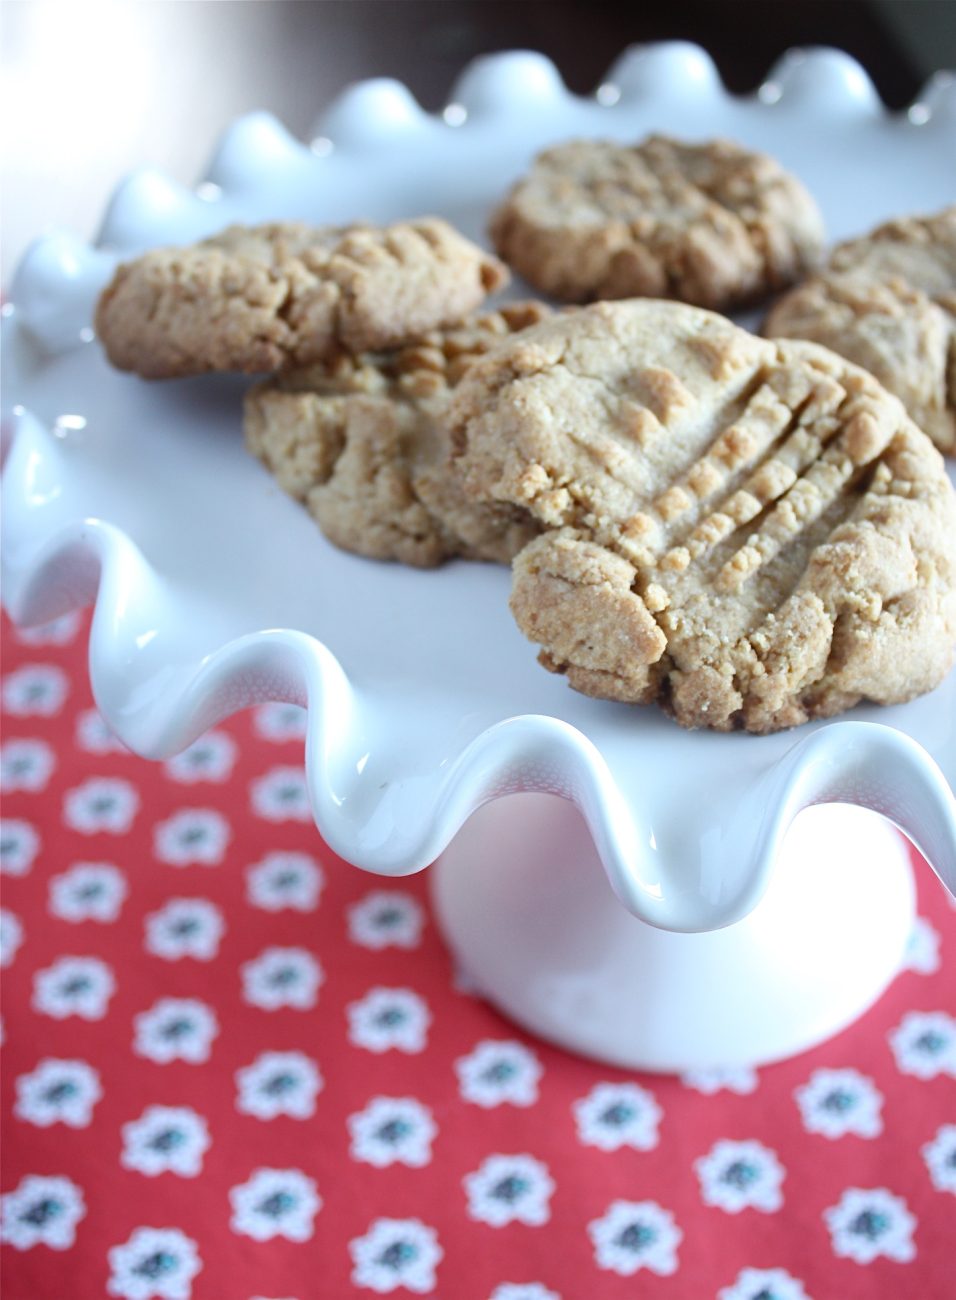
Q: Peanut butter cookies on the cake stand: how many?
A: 5